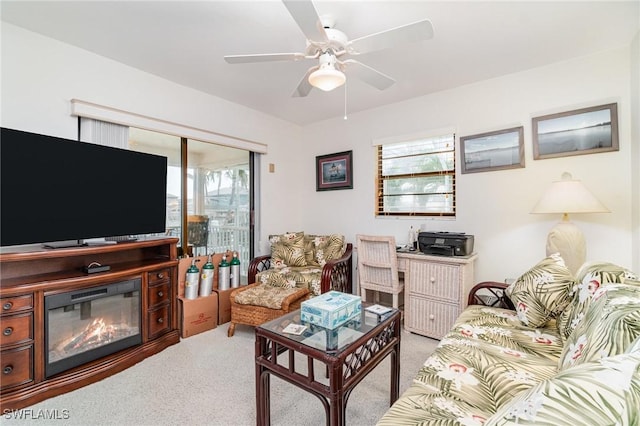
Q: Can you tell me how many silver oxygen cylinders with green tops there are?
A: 4